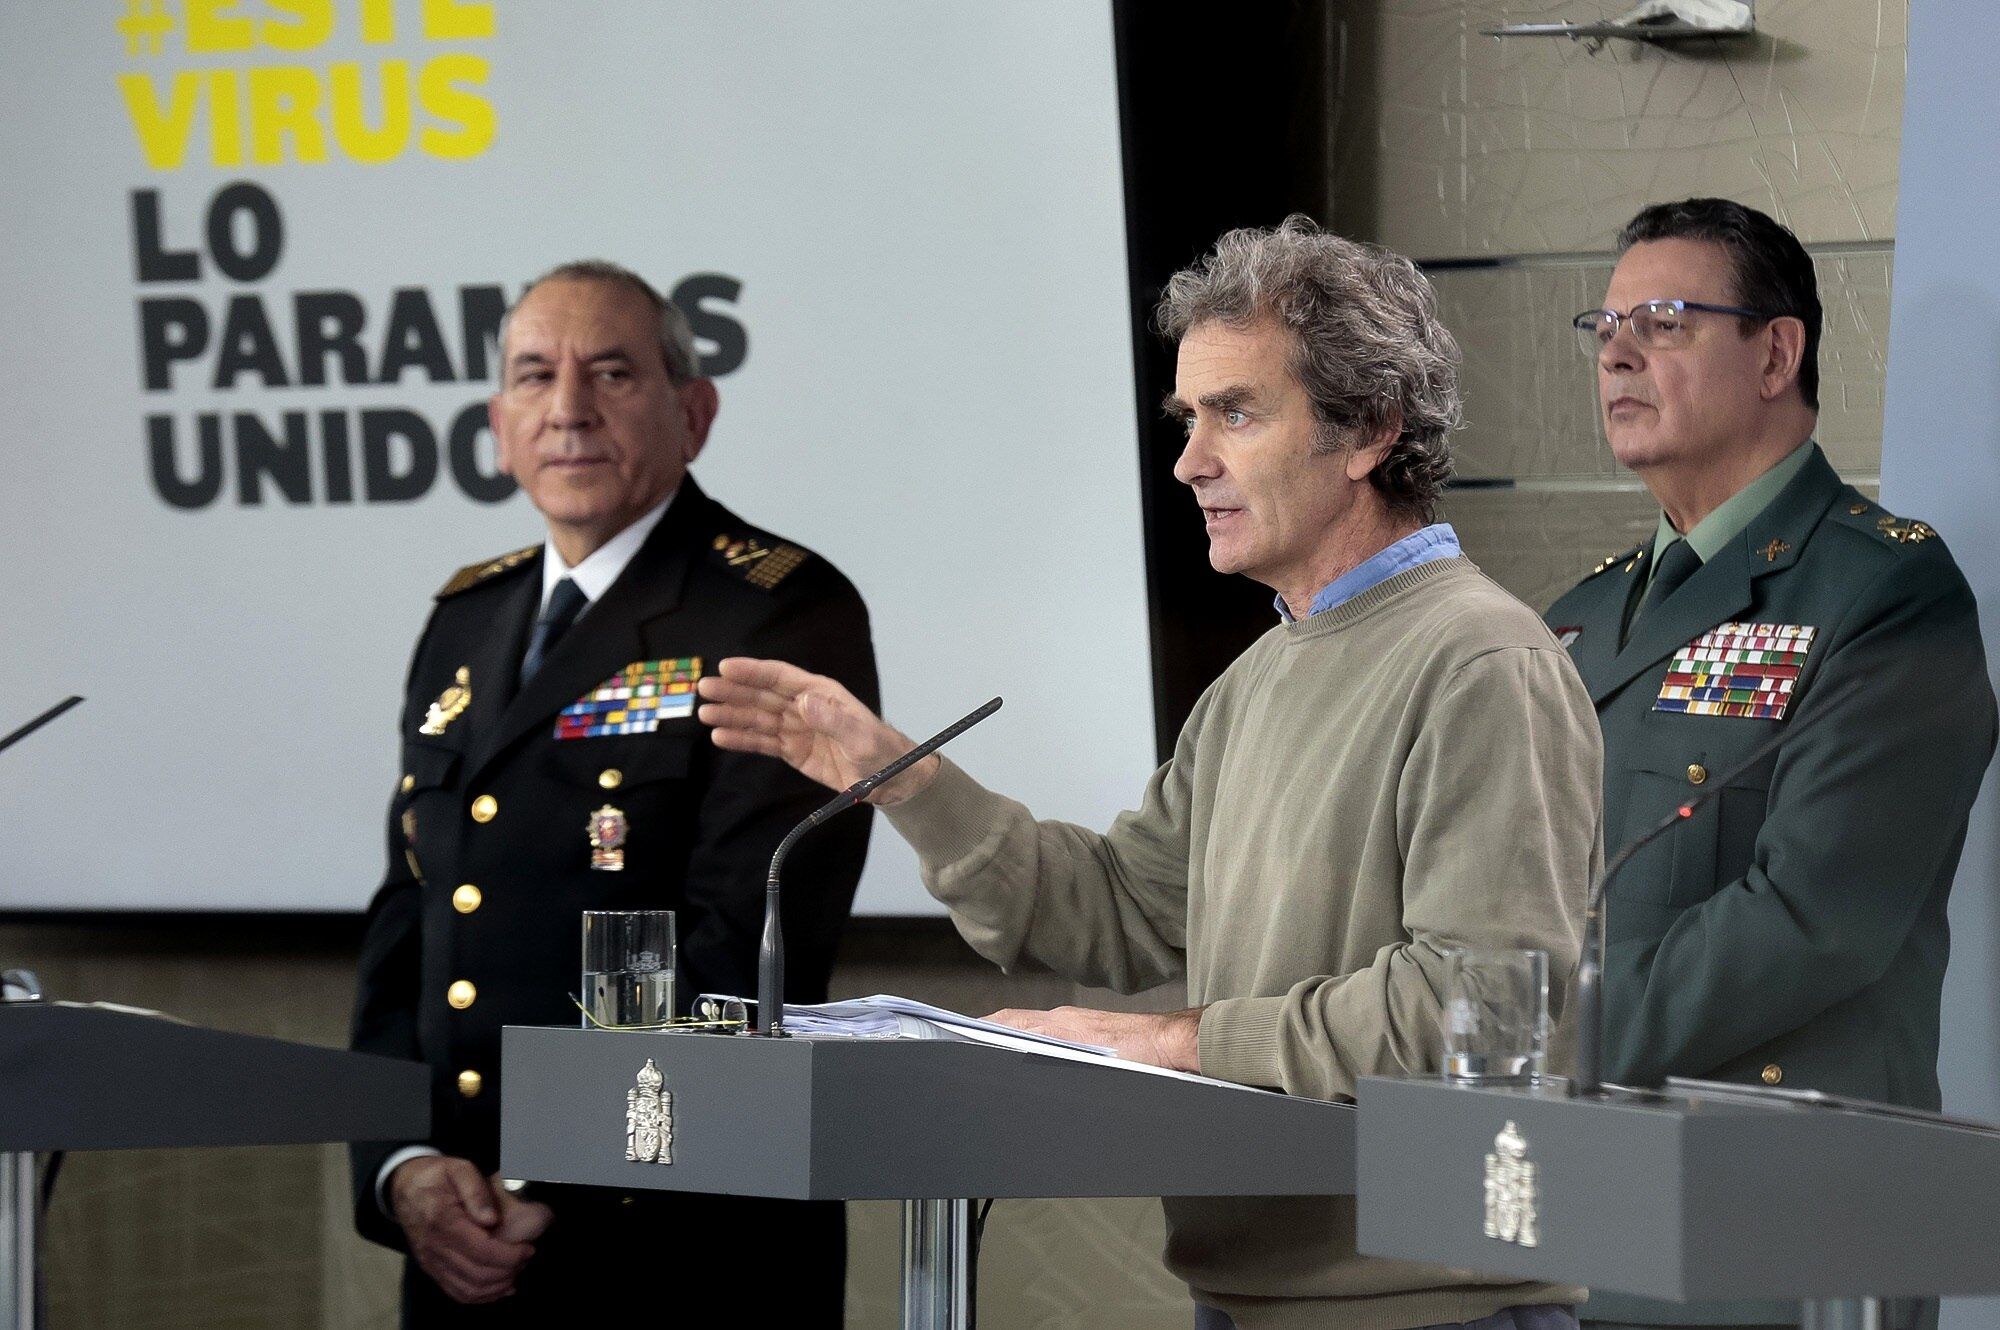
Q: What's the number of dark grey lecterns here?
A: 3